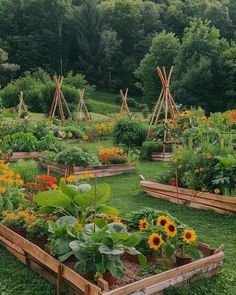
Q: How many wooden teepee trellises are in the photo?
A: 5